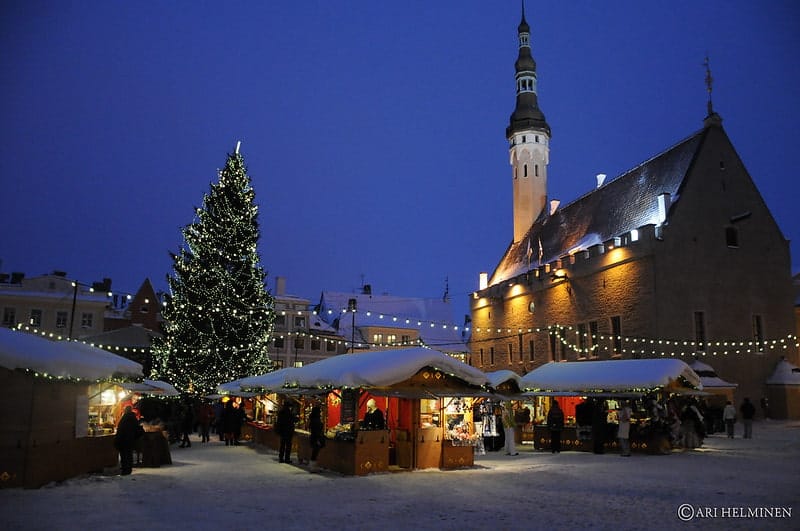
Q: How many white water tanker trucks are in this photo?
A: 0